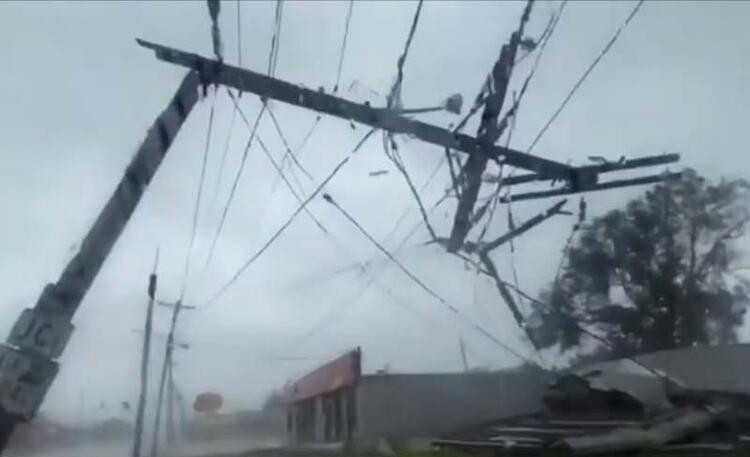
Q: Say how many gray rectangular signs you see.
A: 2